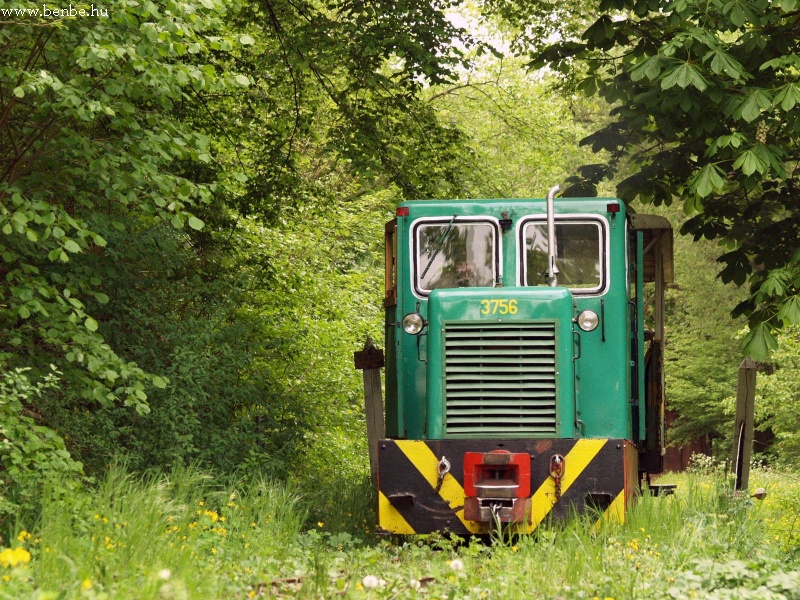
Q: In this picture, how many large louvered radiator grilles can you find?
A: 1